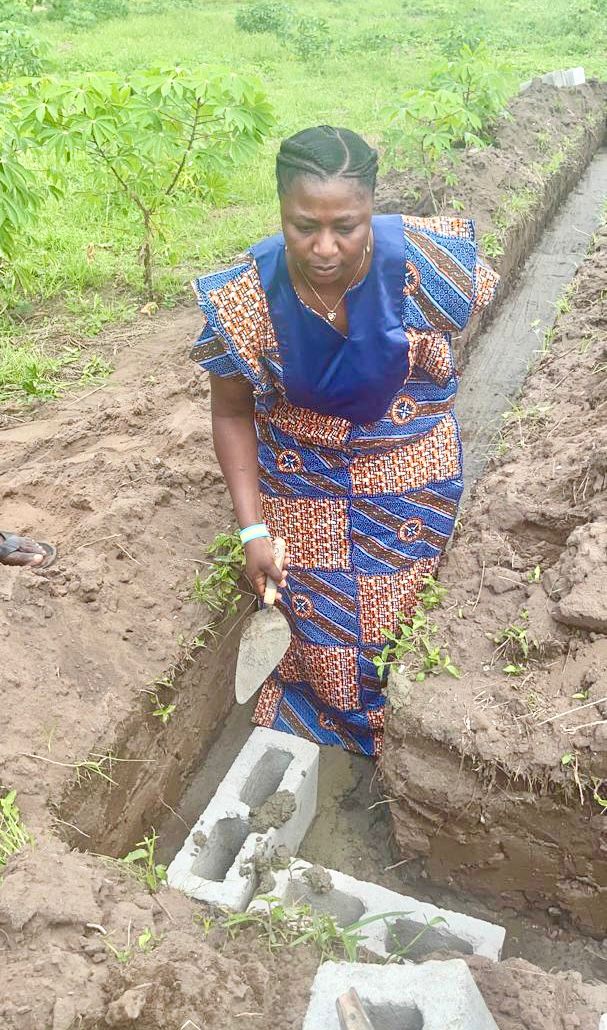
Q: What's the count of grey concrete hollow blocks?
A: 3